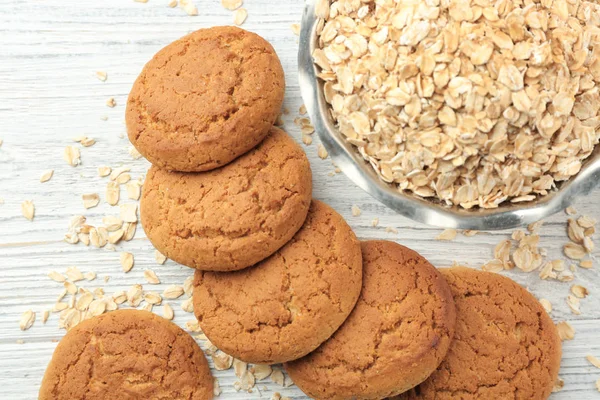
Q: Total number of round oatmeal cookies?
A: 6